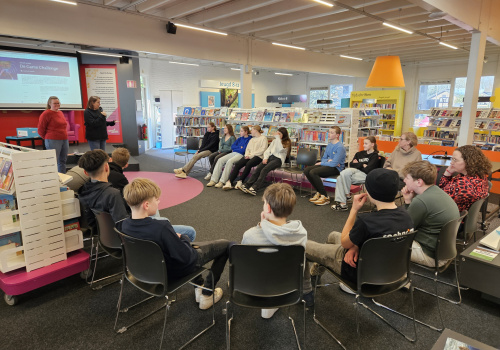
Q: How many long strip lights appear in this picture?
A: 11